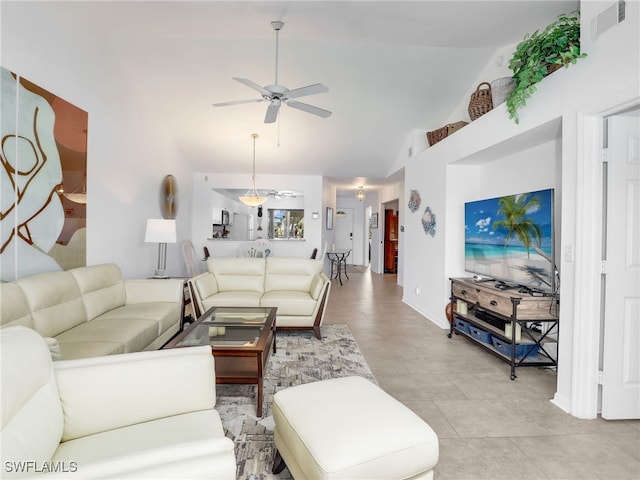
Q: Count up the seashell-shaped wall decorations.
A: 2